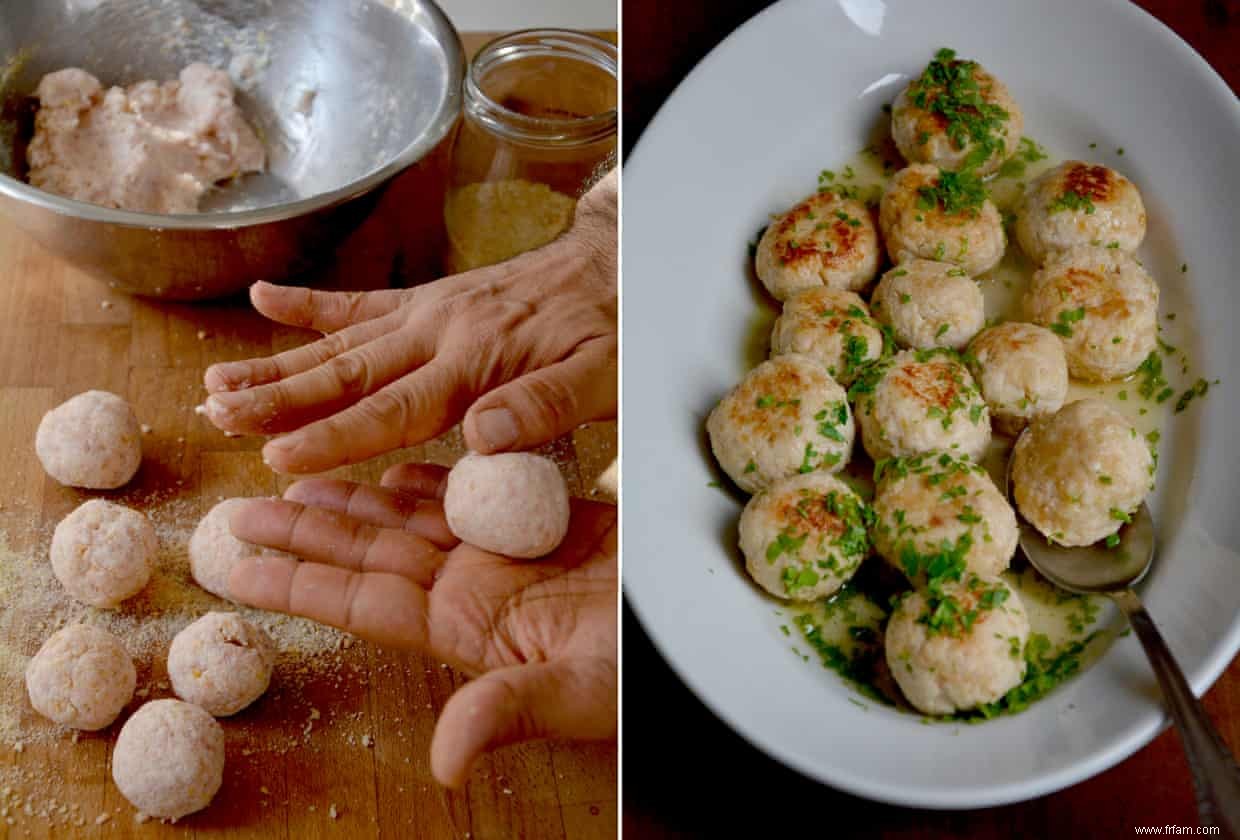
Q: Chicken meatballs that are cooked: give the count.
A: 14